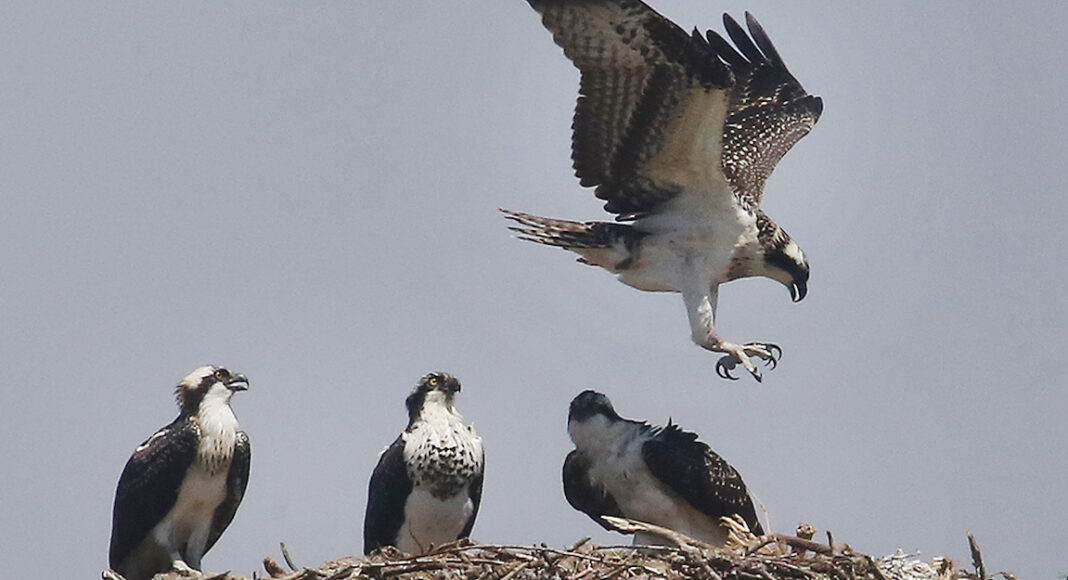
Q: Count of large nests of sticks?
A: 1